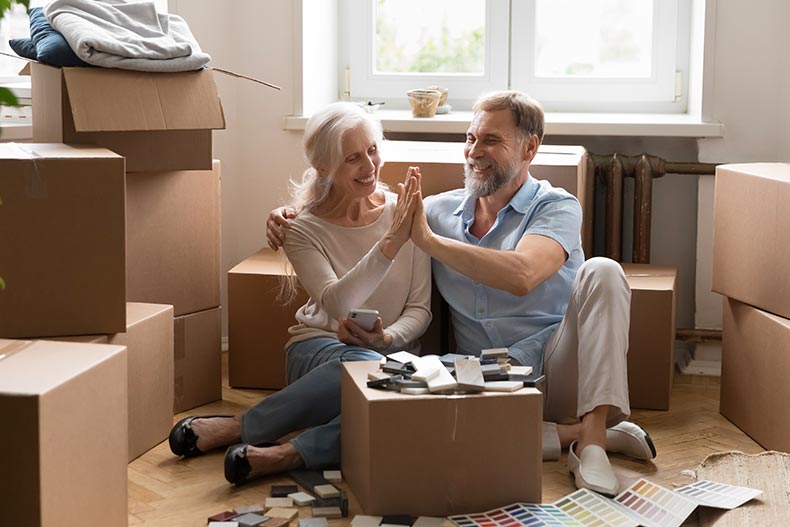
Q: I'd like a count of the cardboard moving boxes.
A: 12